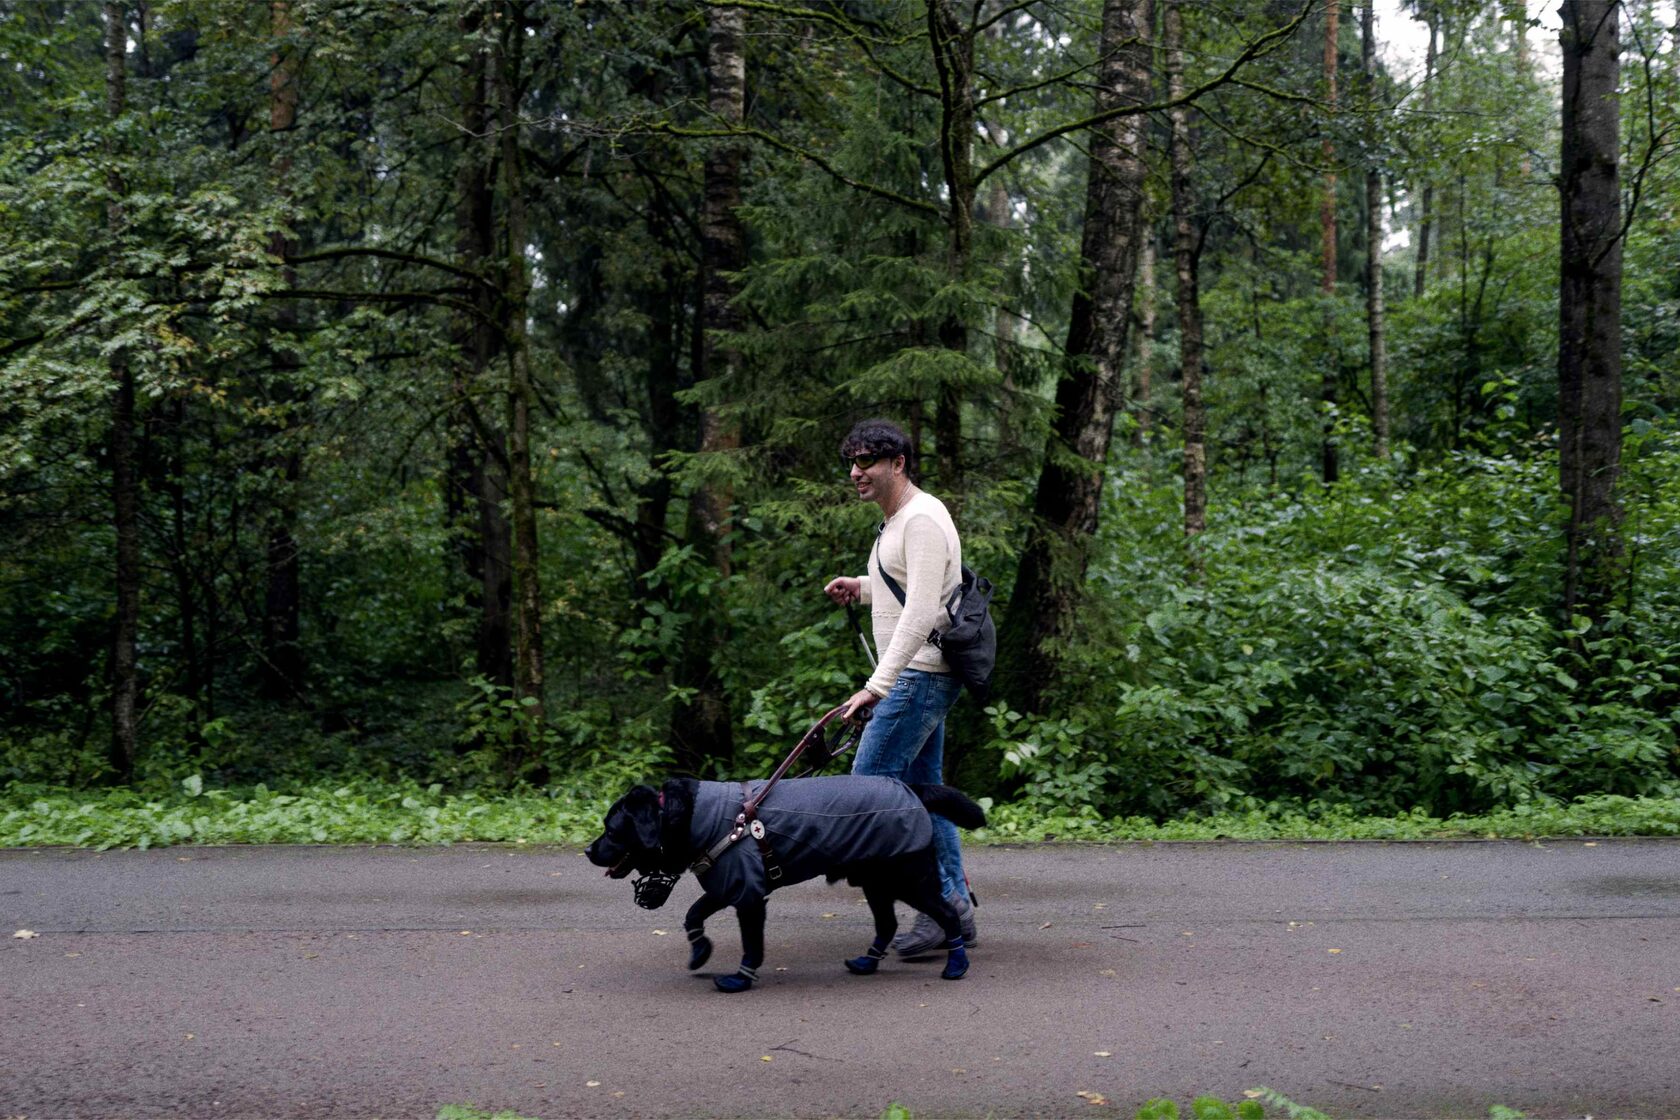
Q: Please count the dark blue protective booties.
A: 4